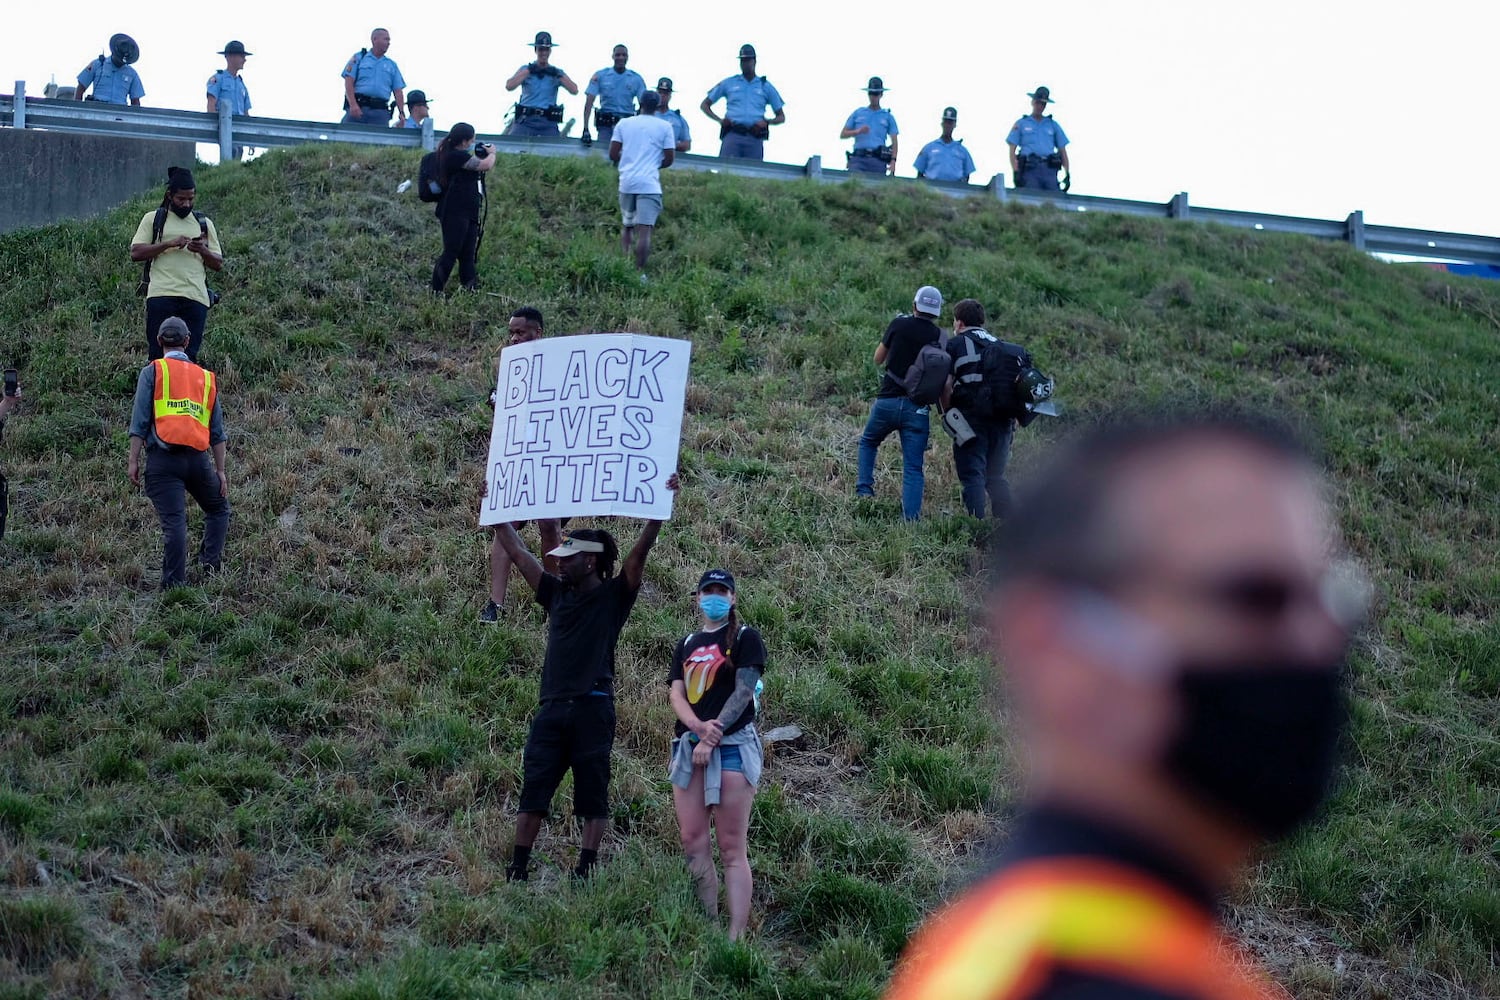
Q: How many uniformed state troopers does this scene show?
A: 11